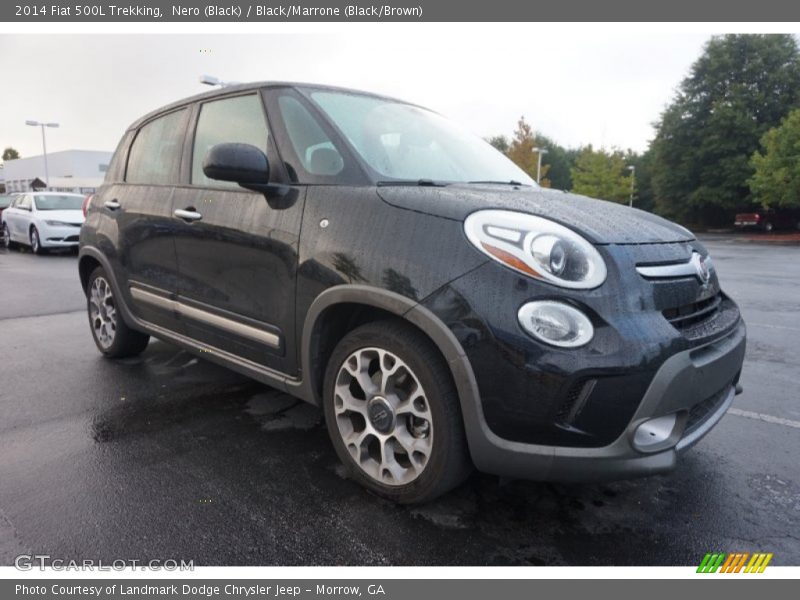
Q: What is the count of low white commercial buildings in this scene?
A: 1